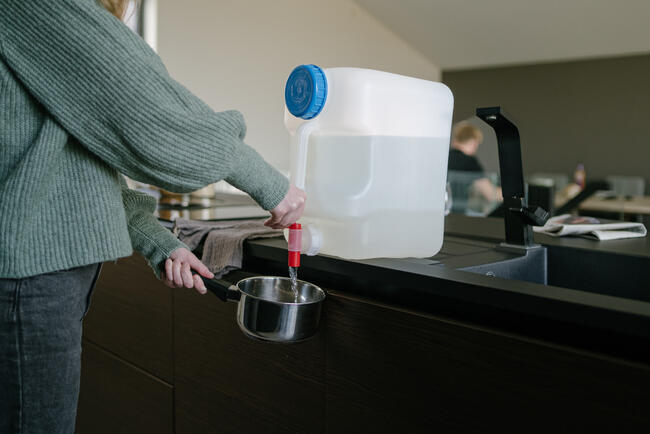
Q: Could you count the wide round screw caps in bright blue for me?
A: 1